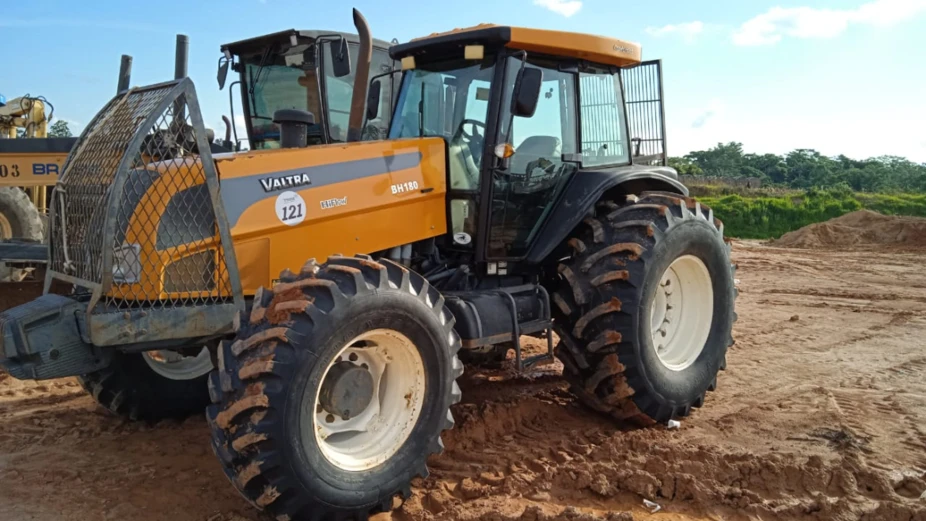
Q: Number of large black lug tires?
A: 3